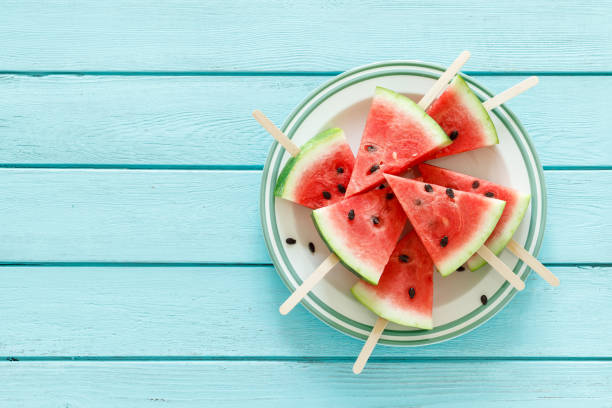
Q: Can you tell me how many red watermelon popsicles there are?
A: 7